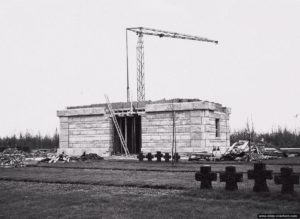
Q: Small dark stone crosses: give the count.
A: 9